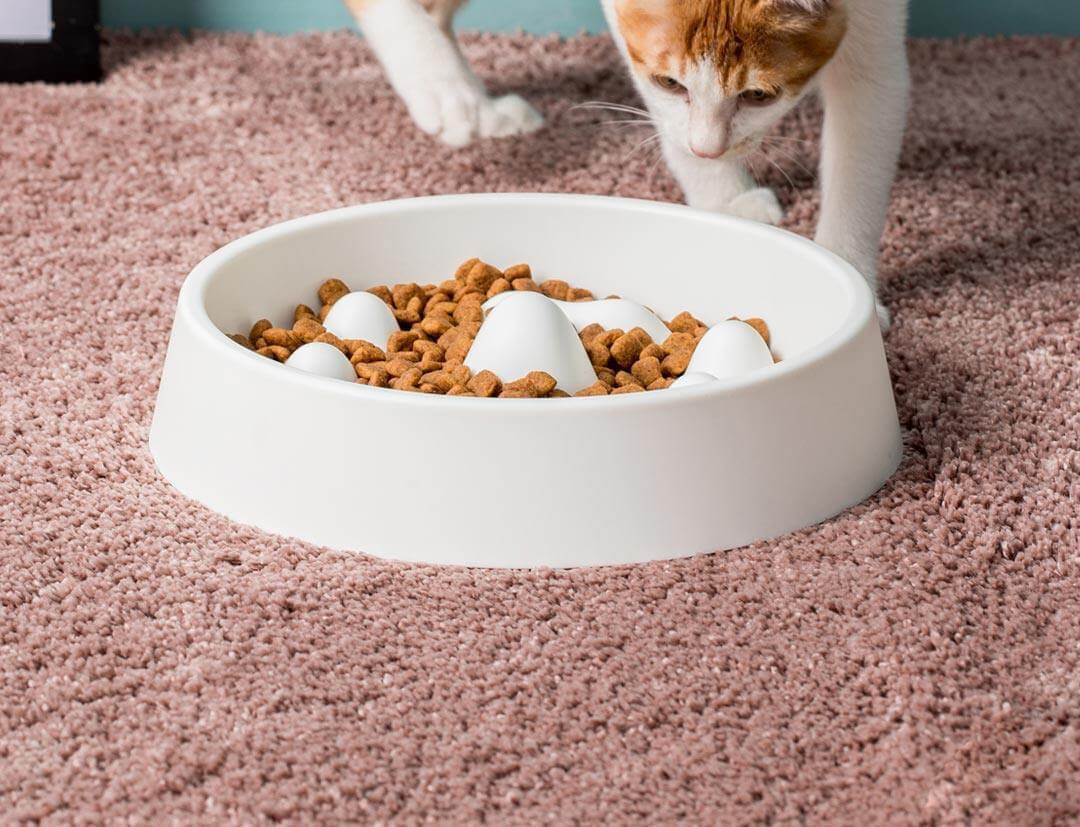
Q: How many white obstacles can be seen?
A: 6